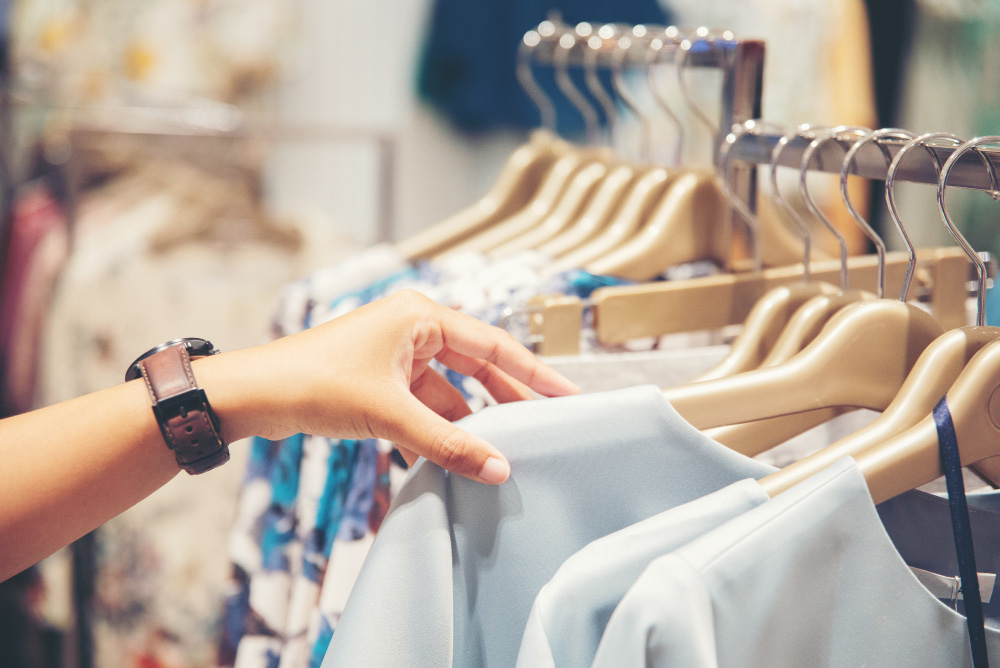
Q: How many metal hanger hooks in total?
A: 12